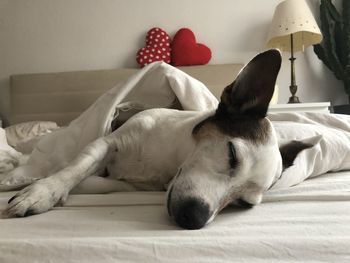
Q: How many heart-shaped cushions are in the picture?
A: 2